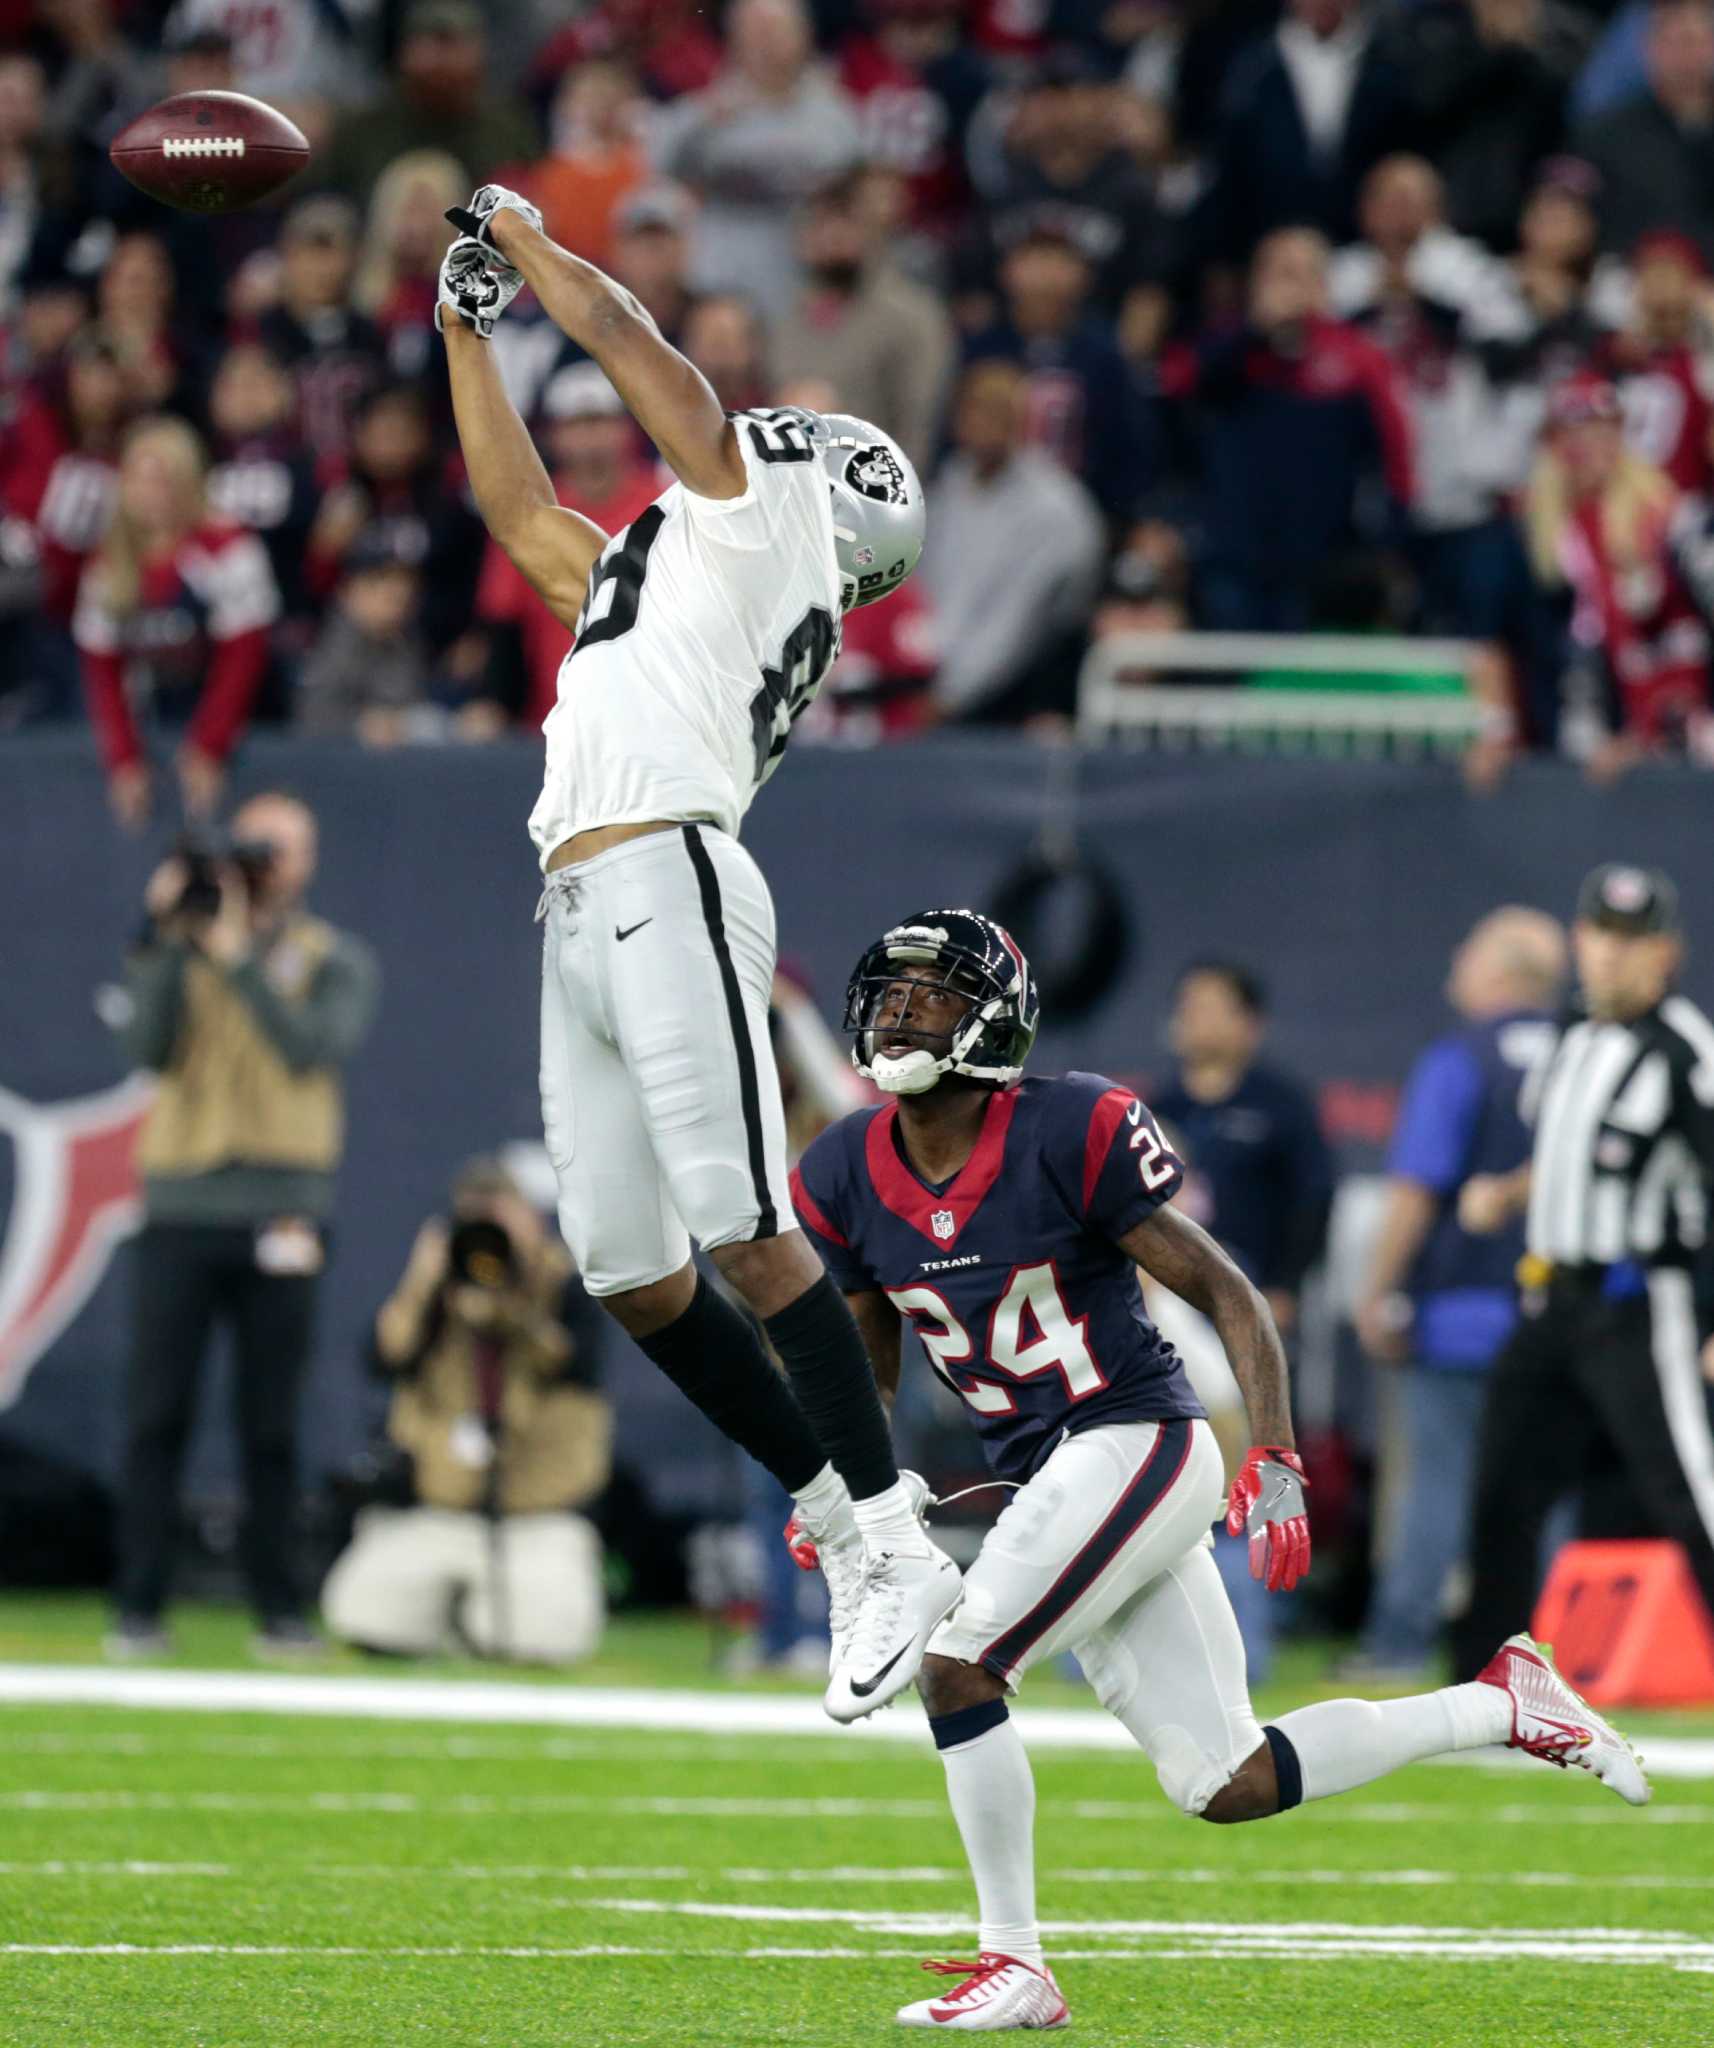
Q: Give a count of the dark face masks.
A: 1